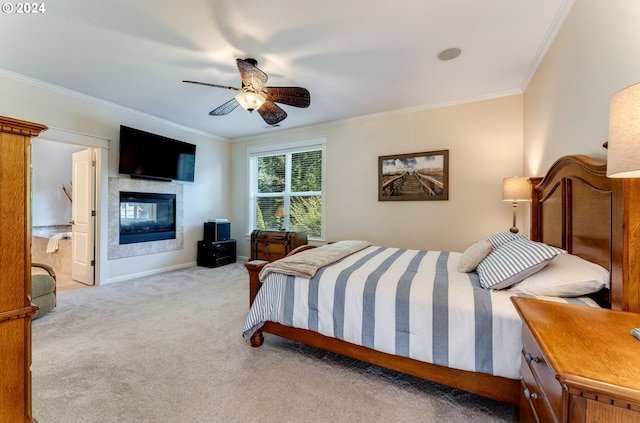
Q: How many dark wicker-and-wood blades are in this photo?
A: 5